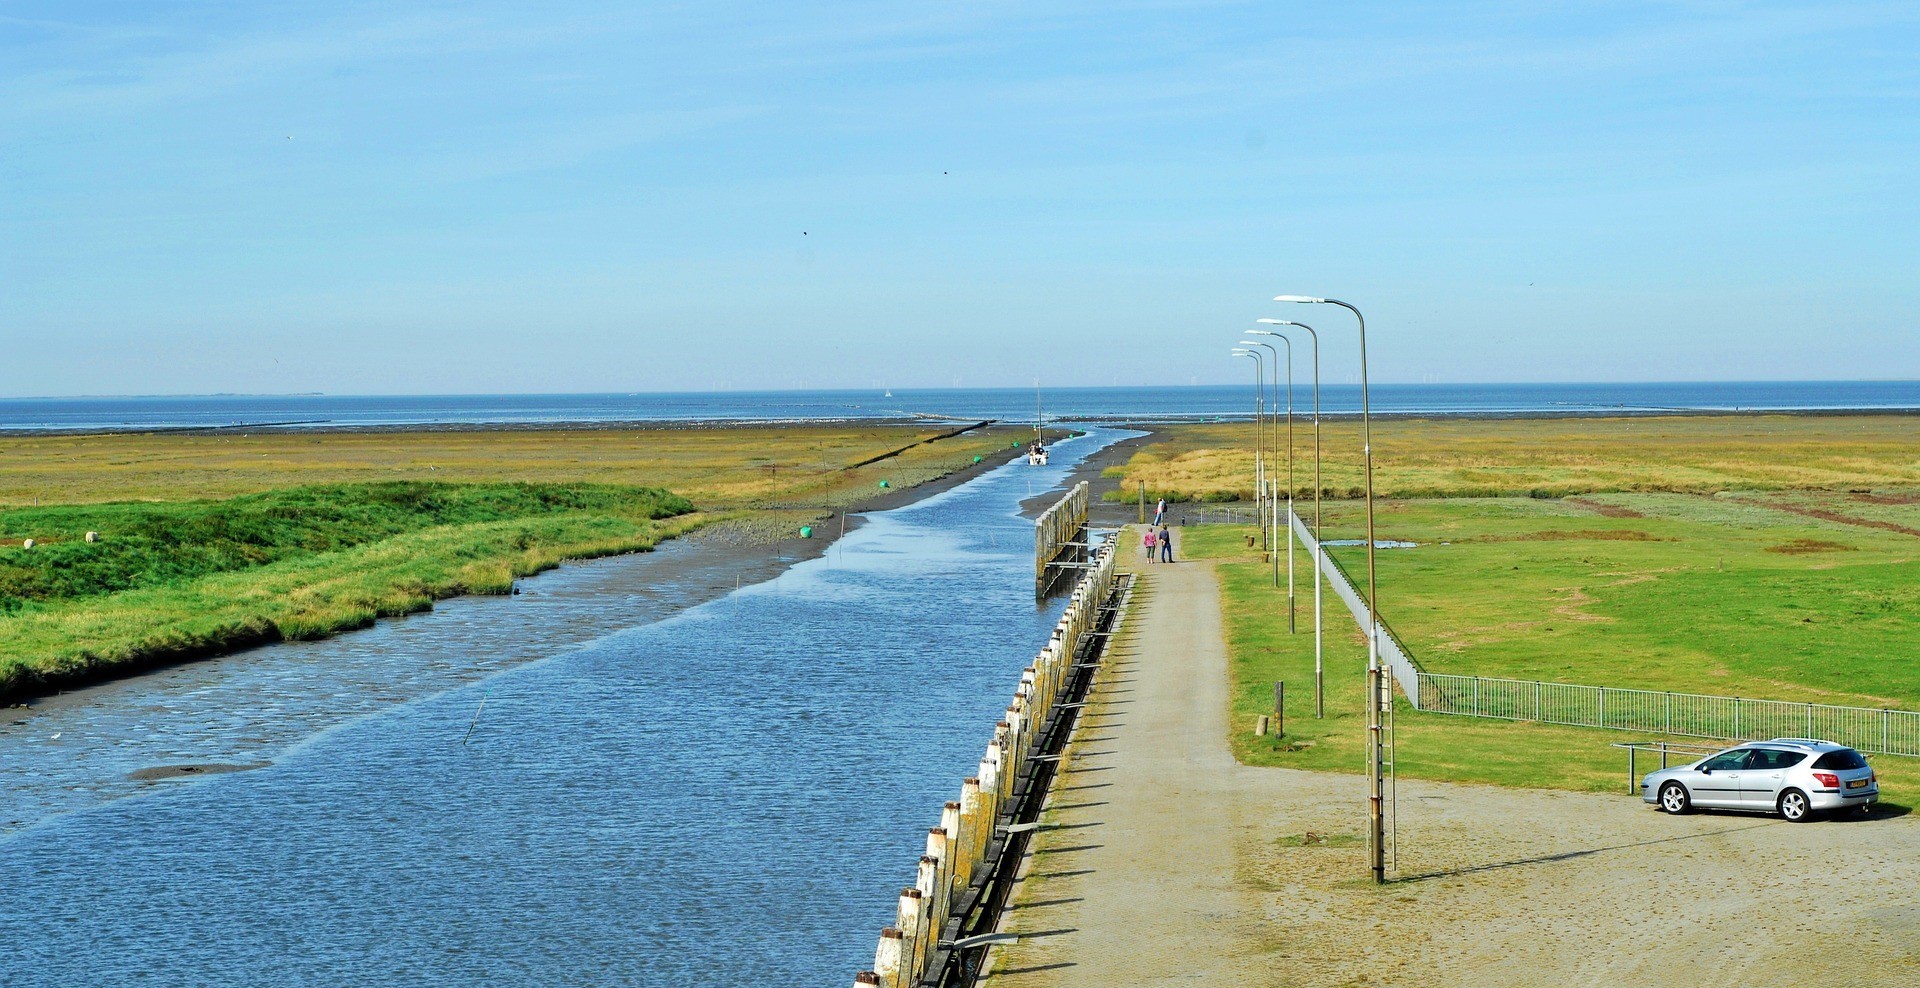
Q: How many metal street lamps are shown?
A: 6